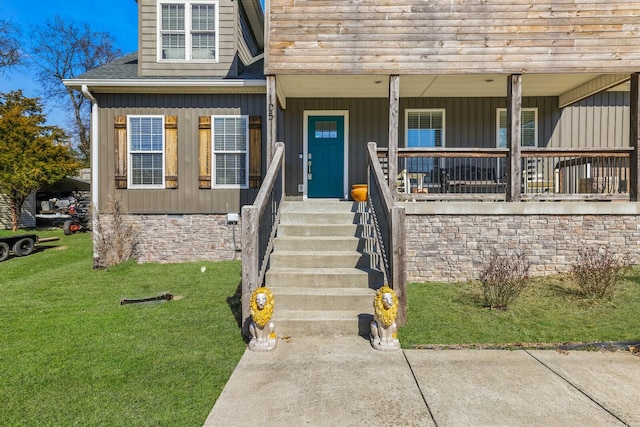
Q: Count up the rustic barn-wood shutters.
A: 4